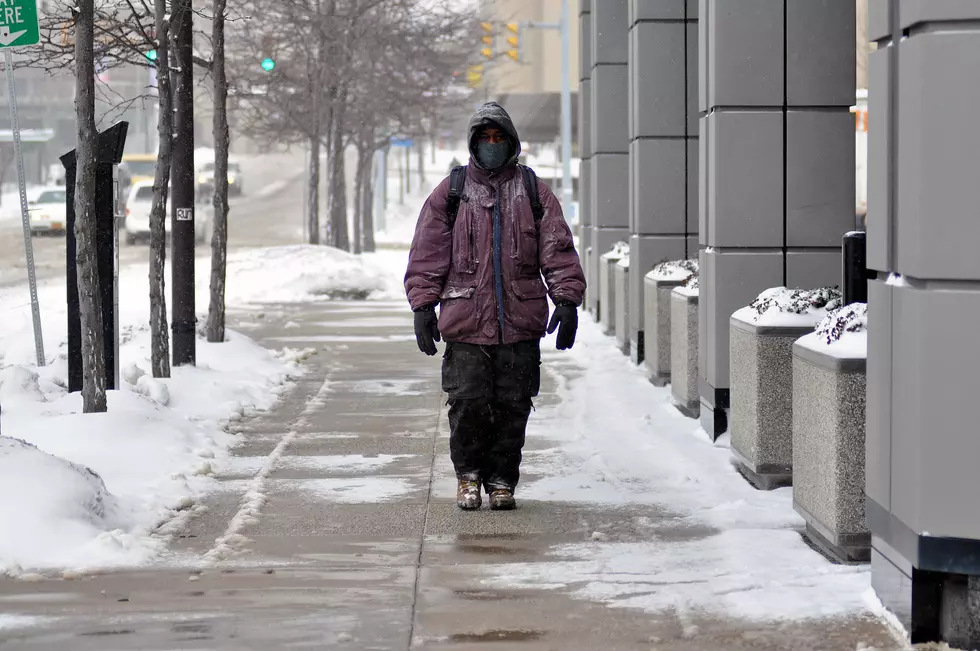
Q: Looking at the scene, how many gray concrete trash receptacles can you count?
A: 6